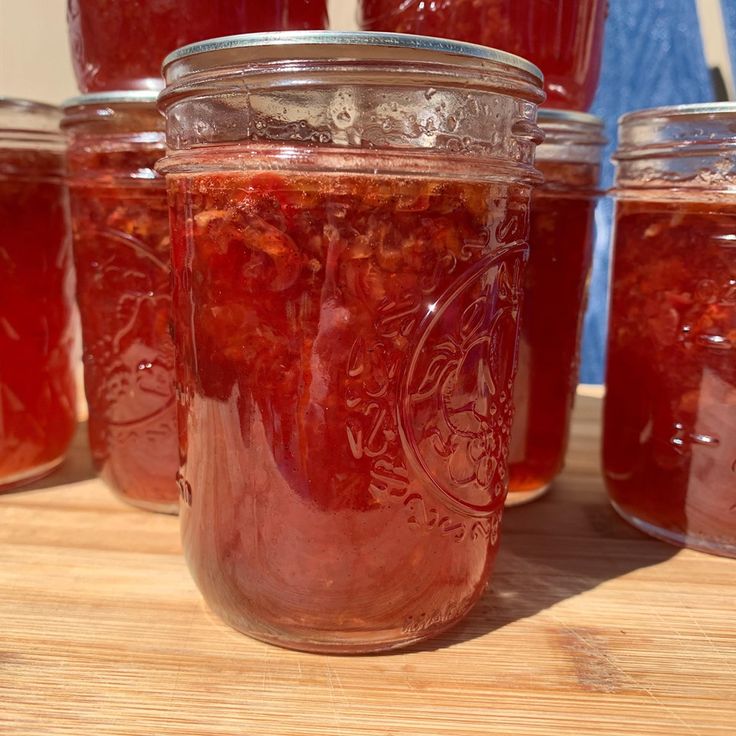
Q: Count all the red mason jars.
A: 7